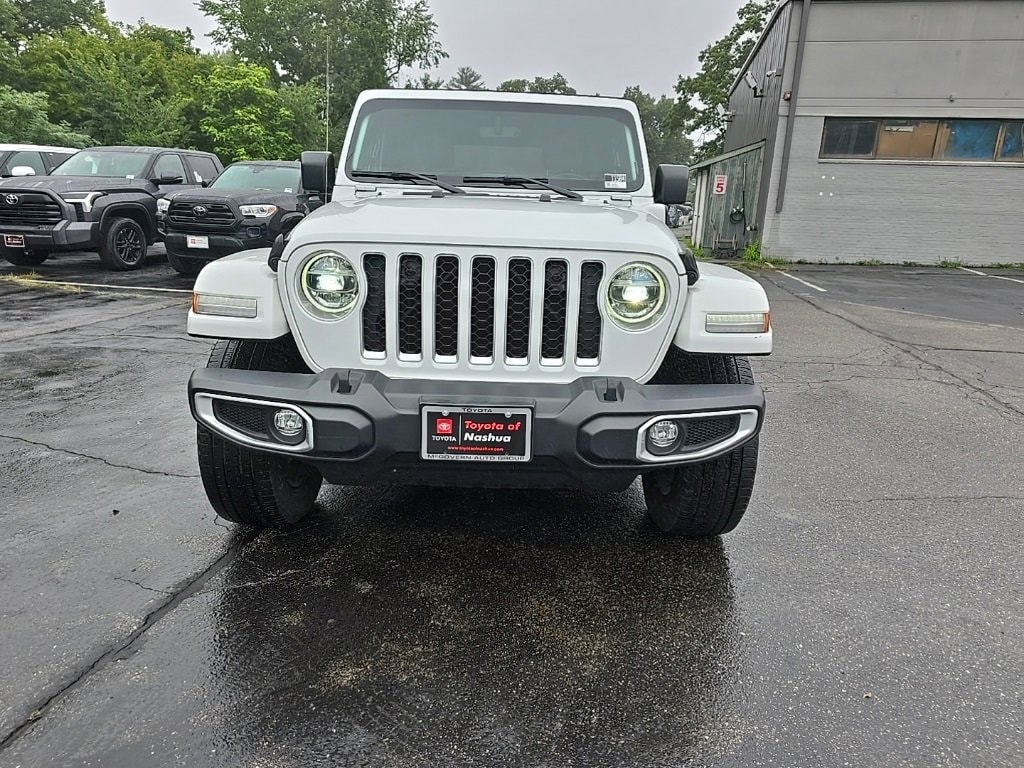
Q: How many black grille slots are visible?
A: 7